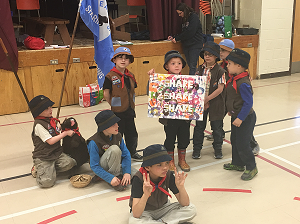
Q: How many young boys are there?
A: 8